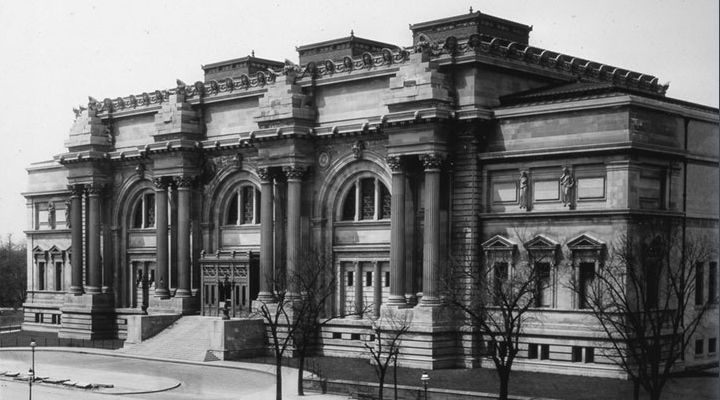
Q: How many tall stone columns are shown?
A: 8